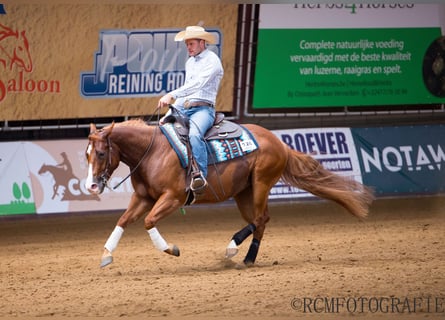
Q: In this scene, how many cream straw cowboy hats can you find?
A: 1